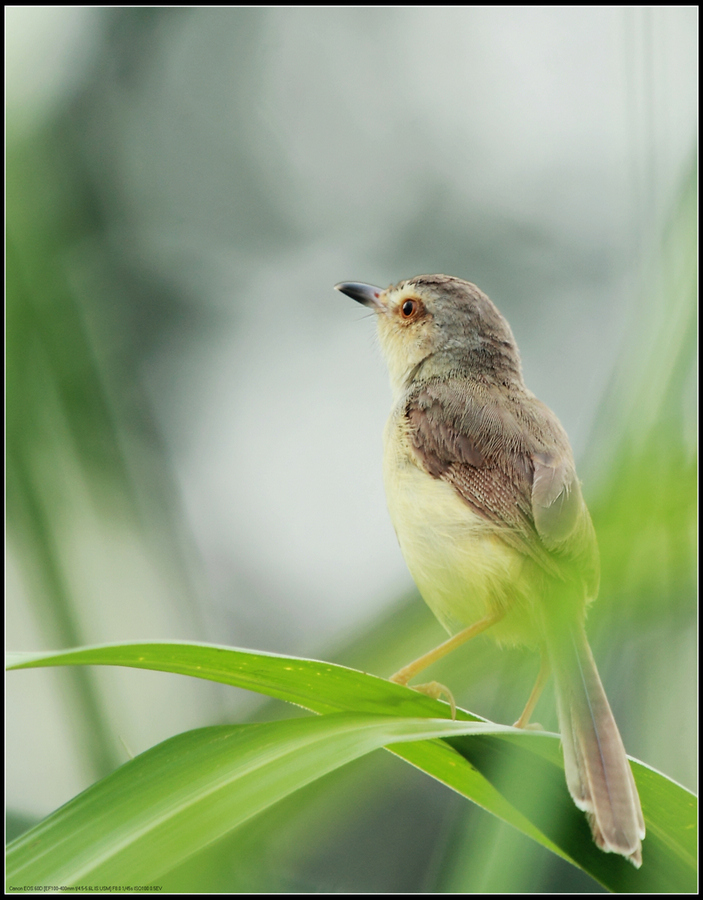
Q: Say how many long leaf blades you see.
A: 2